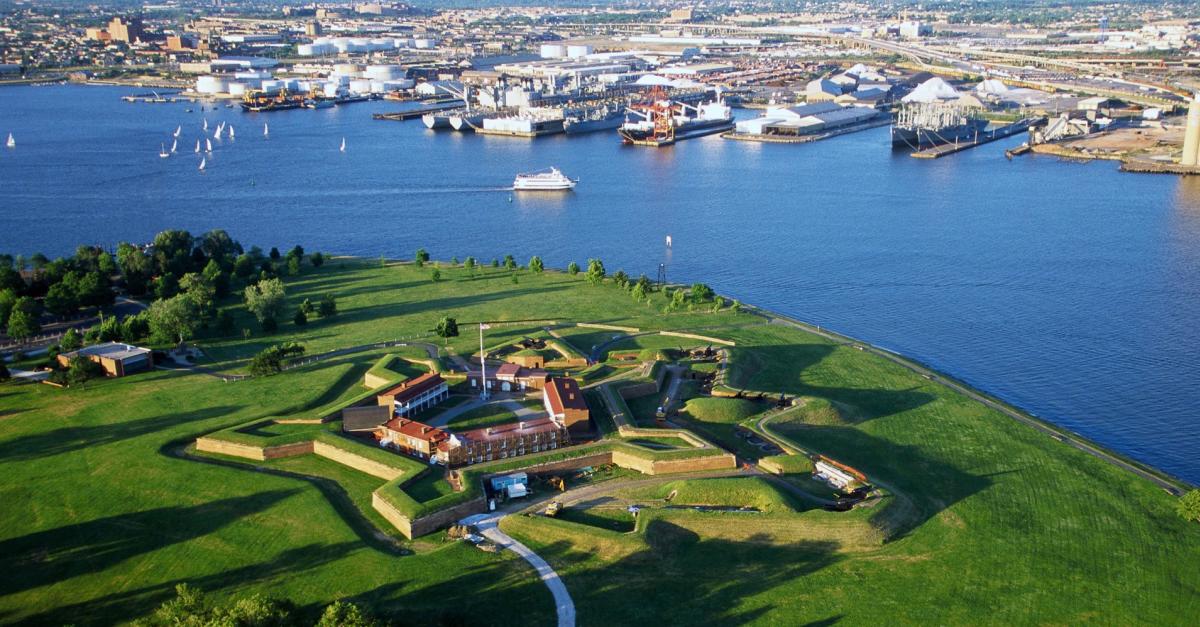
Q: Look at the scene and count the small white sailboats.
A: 13